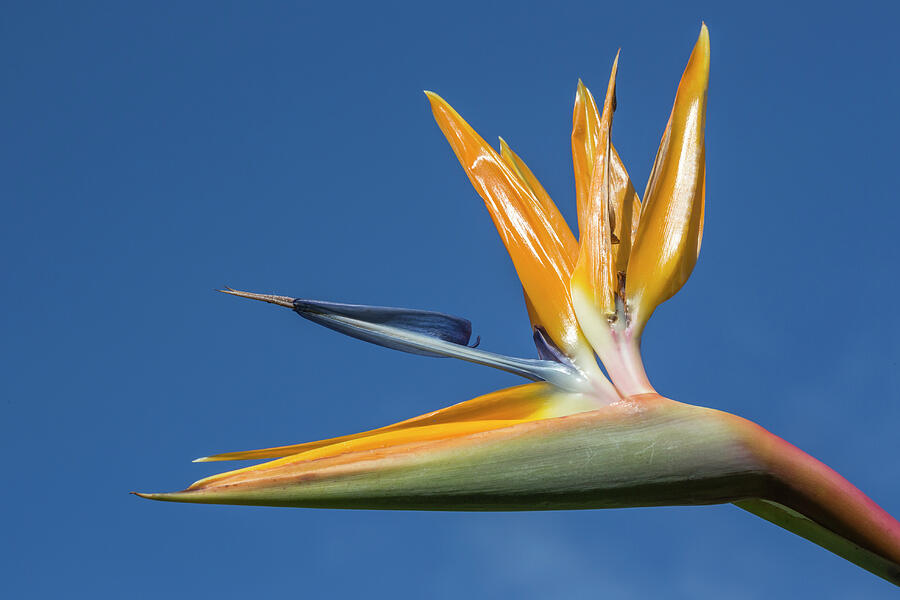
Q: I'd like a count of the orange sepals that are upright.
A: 5